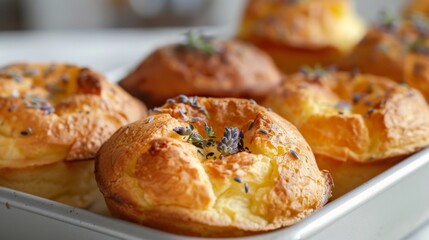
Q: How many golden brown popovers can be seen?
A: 6